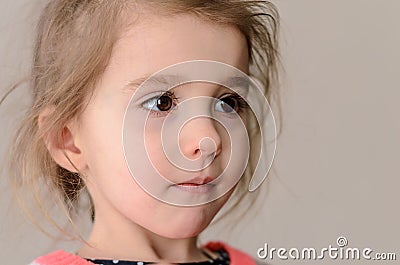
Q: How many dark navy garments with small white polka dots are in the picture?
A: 1